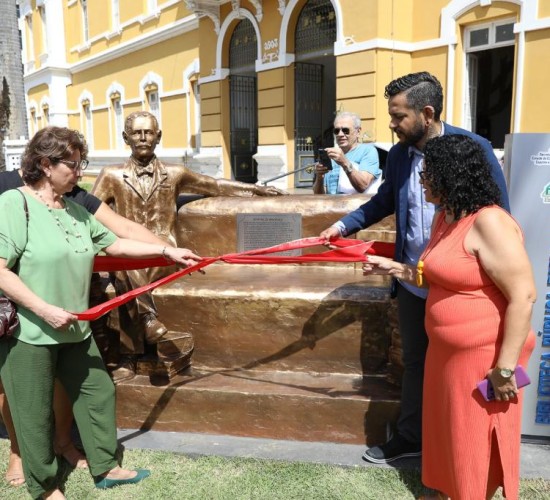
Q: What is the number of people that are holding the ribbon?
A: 4